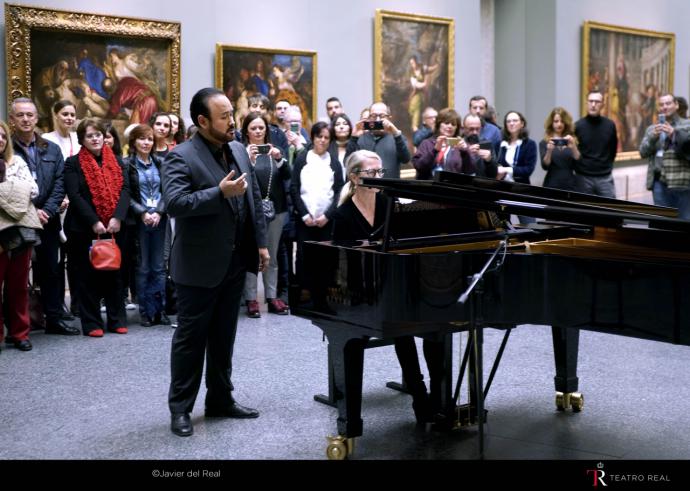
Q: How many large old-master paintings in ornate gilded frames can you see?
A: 4